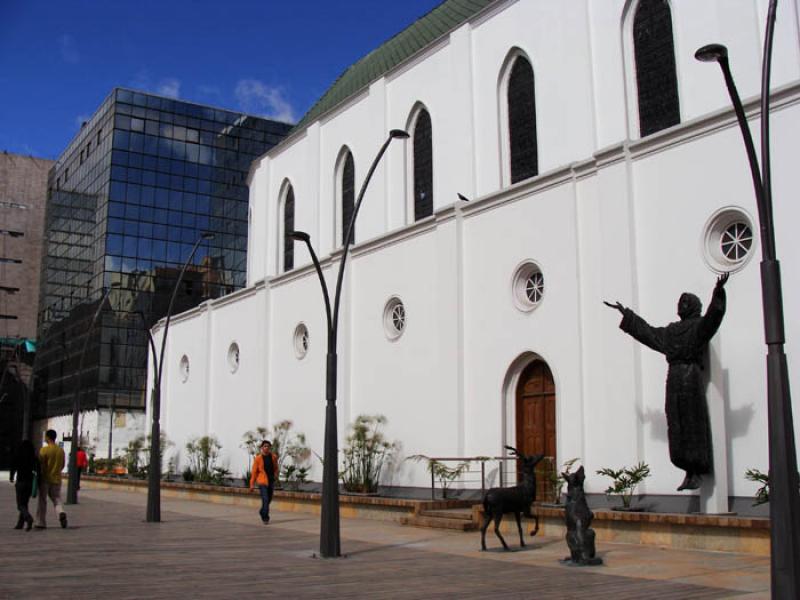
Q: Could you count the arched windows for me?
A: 5